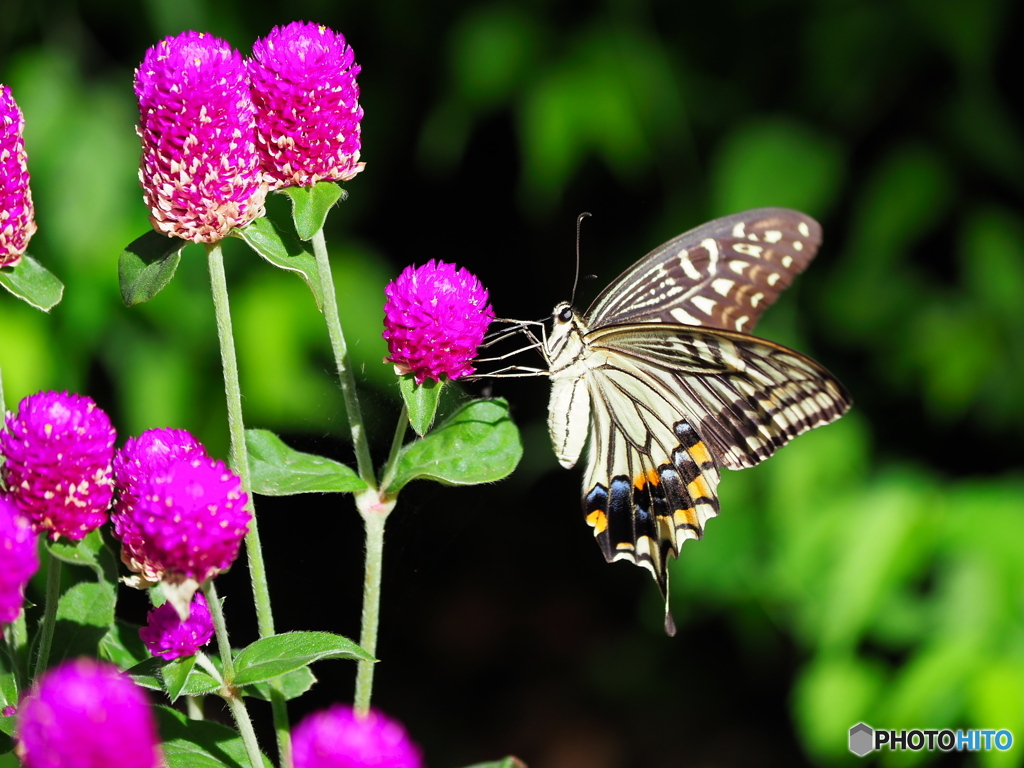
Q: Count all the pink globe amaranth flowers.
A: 11